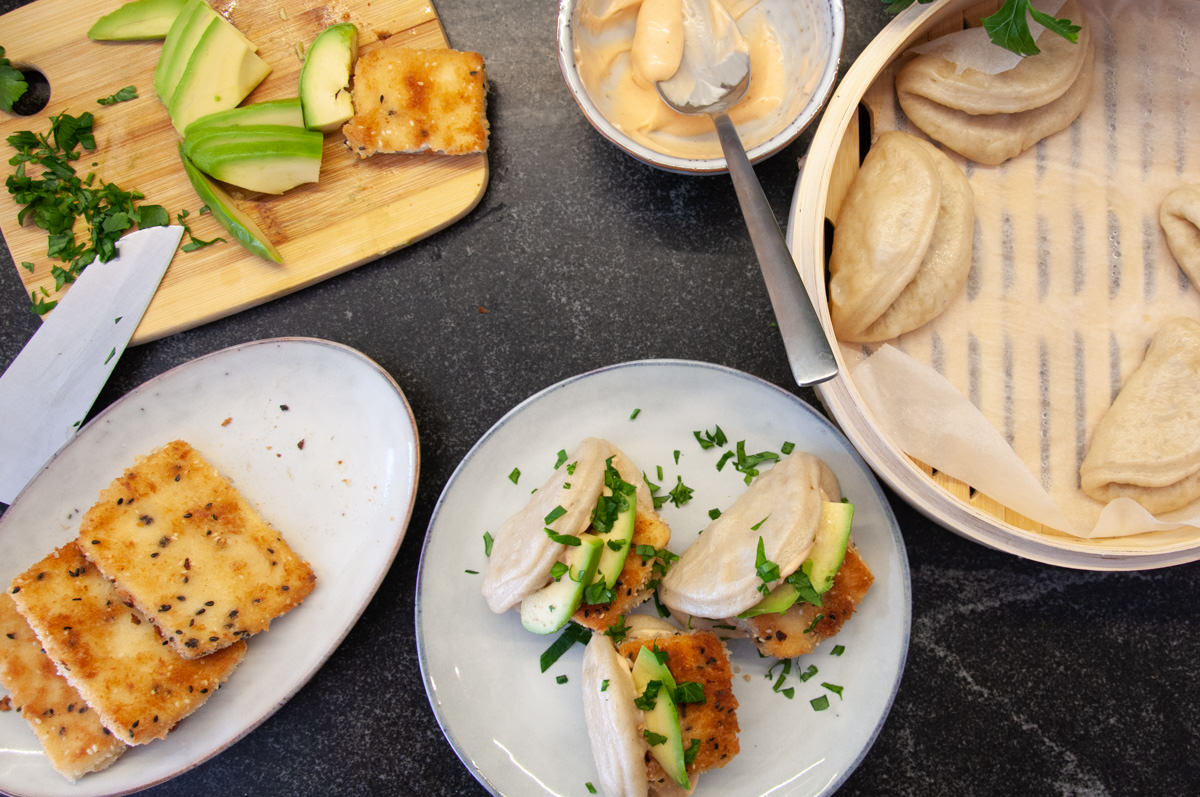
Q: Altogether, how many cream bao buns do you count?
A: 7